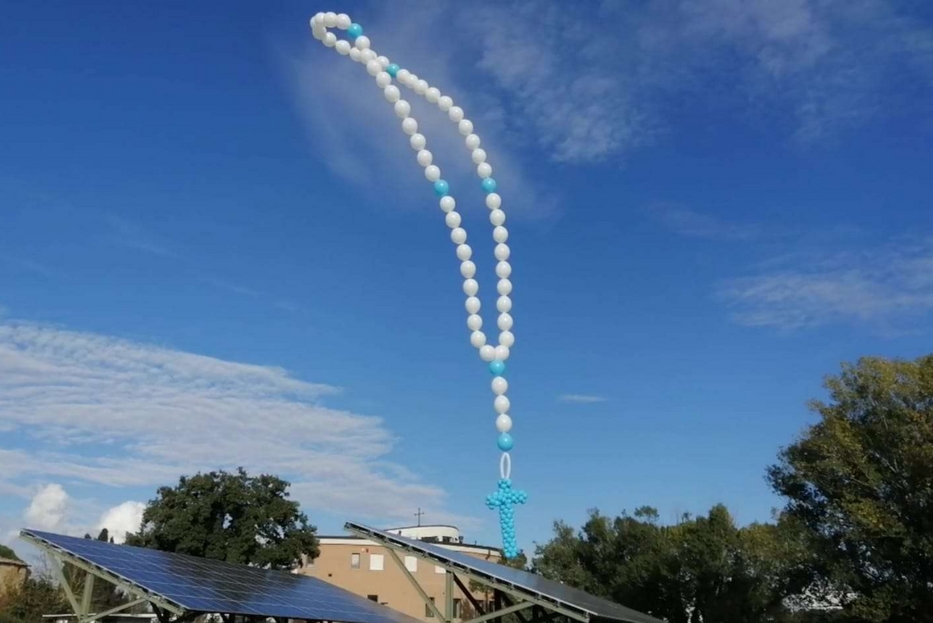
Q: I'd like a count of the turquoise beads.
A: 6